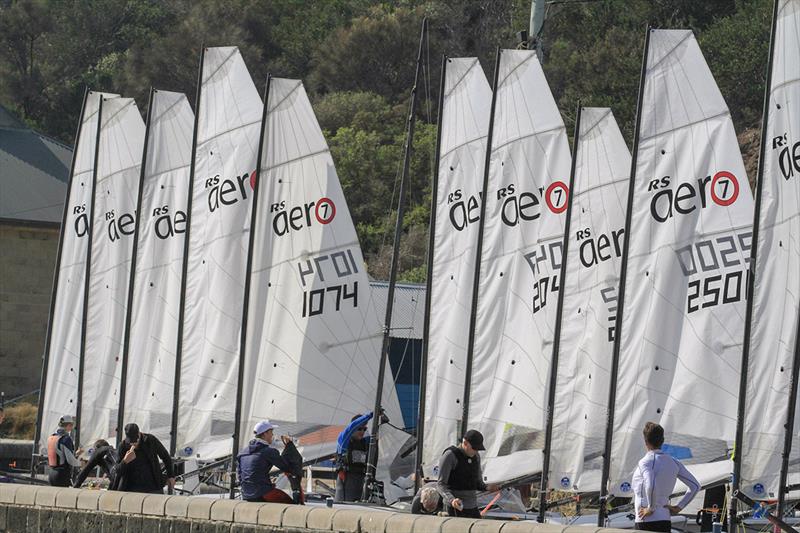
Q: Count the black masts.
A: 12